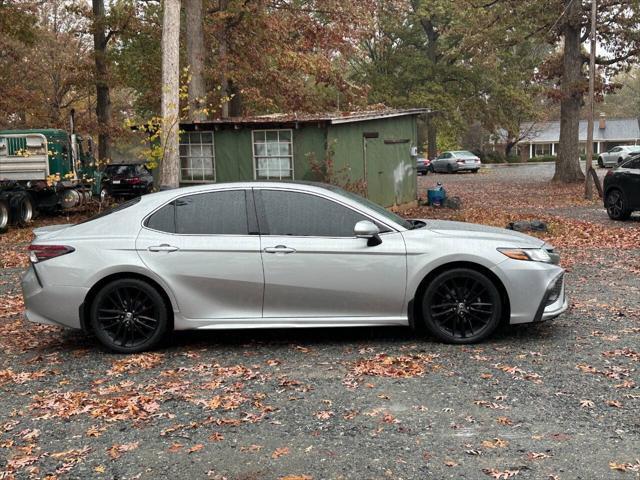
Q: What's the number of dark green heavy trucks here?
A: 1